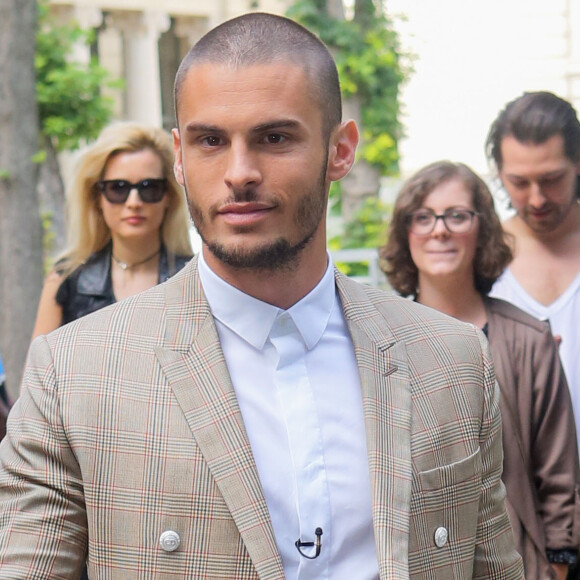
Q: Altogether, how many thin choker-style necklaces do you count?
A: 1